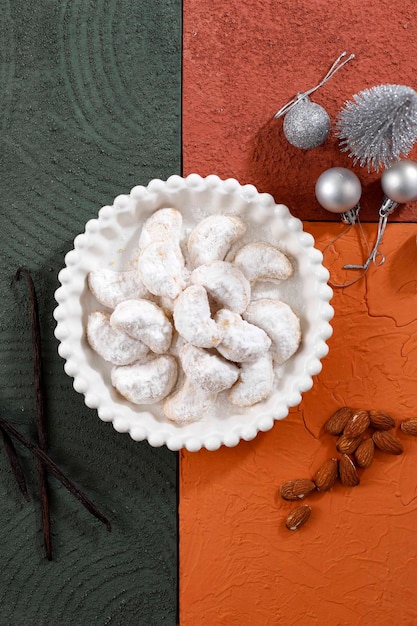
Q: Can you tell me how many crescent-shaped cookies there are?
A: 15